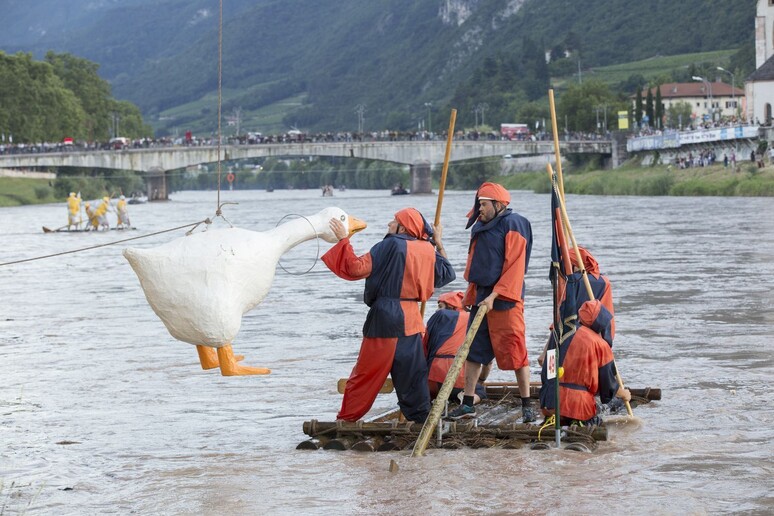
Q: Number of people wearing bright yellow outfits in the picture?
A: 4